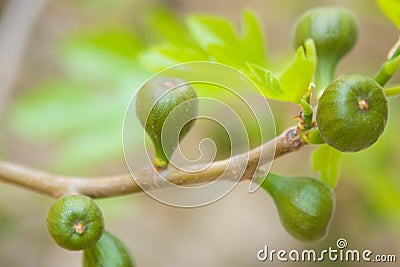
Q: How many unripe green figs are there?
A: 6